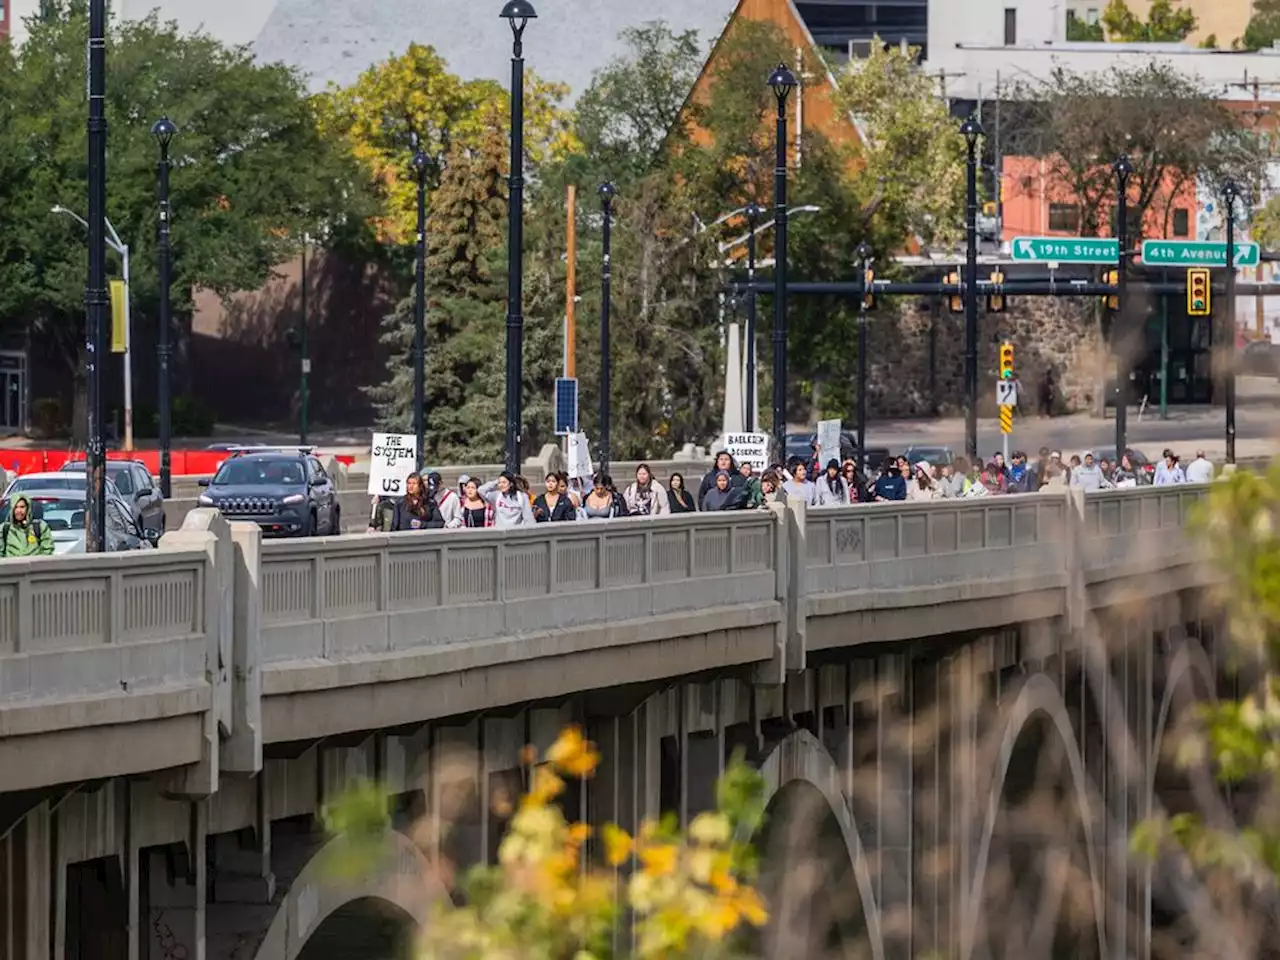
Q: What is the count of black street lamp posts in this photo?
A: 11